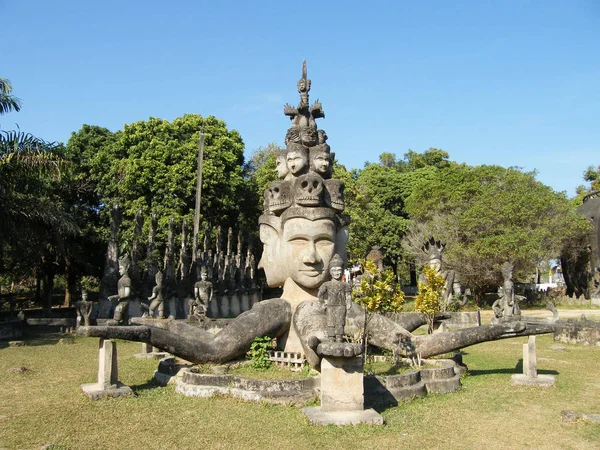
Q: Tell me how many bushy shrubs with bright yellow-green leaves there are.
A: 2